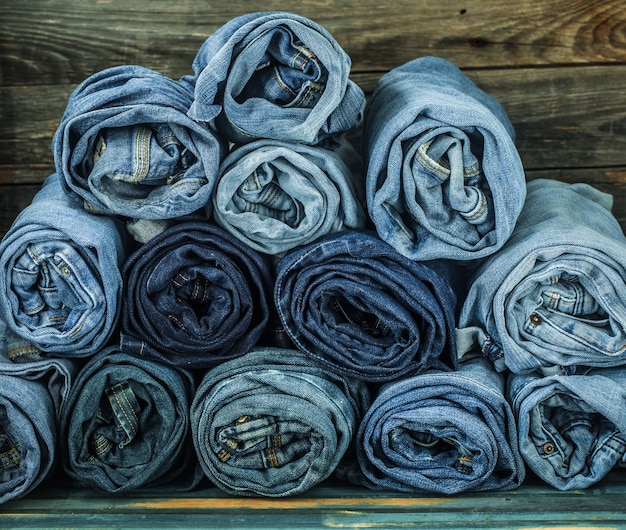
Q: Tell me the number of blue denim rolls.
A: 13